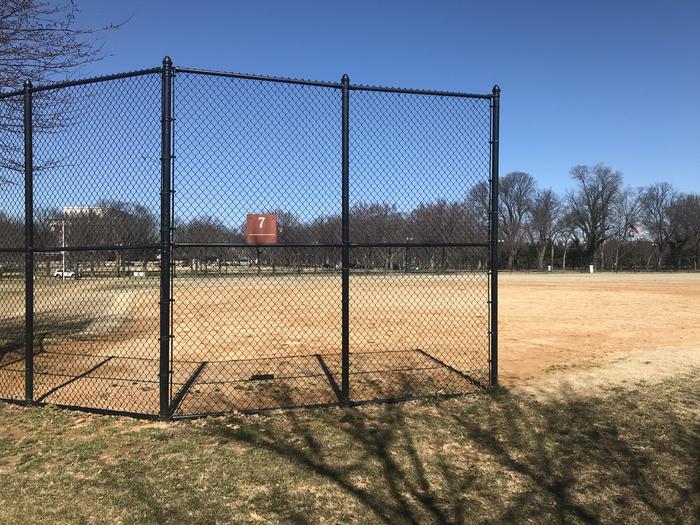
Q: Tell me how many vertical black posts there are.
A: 4